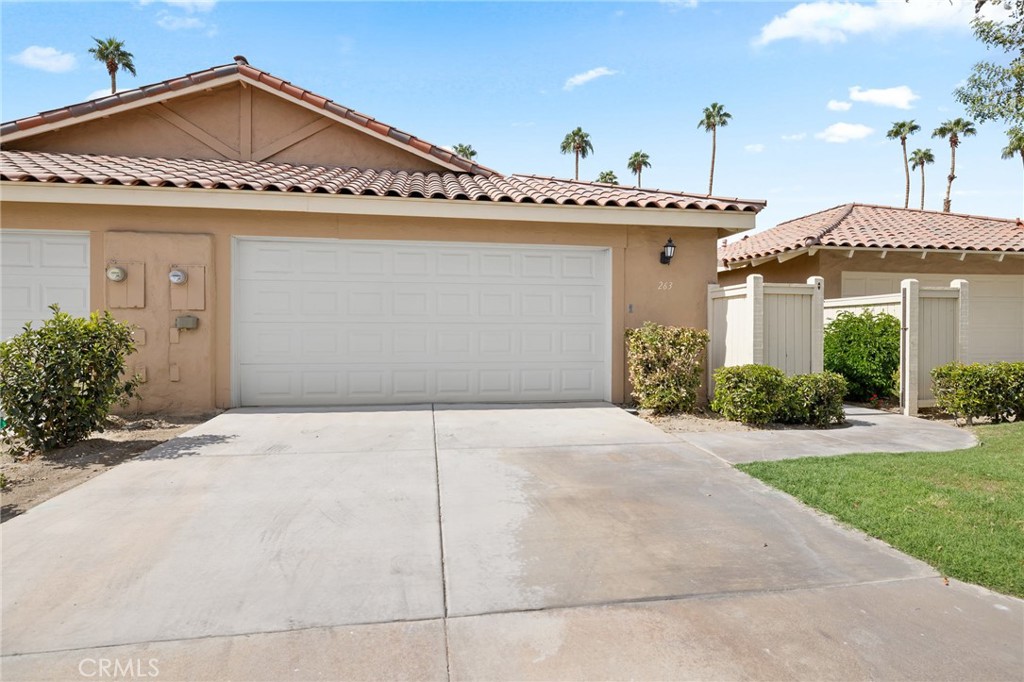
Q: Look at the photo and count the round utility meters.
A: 2